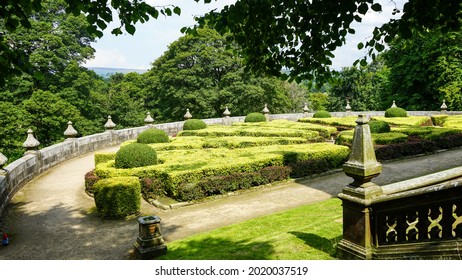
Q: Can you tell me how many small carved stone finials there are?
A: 12